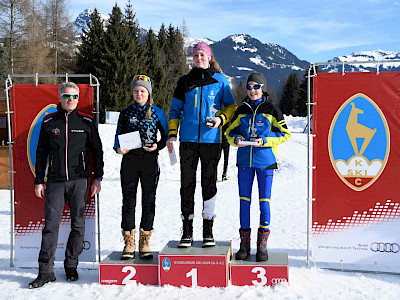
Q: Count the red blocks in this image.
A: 3